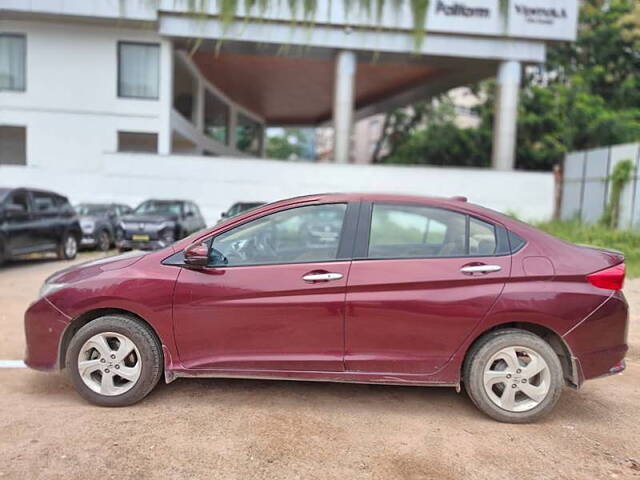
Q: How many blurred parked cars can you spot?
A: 4